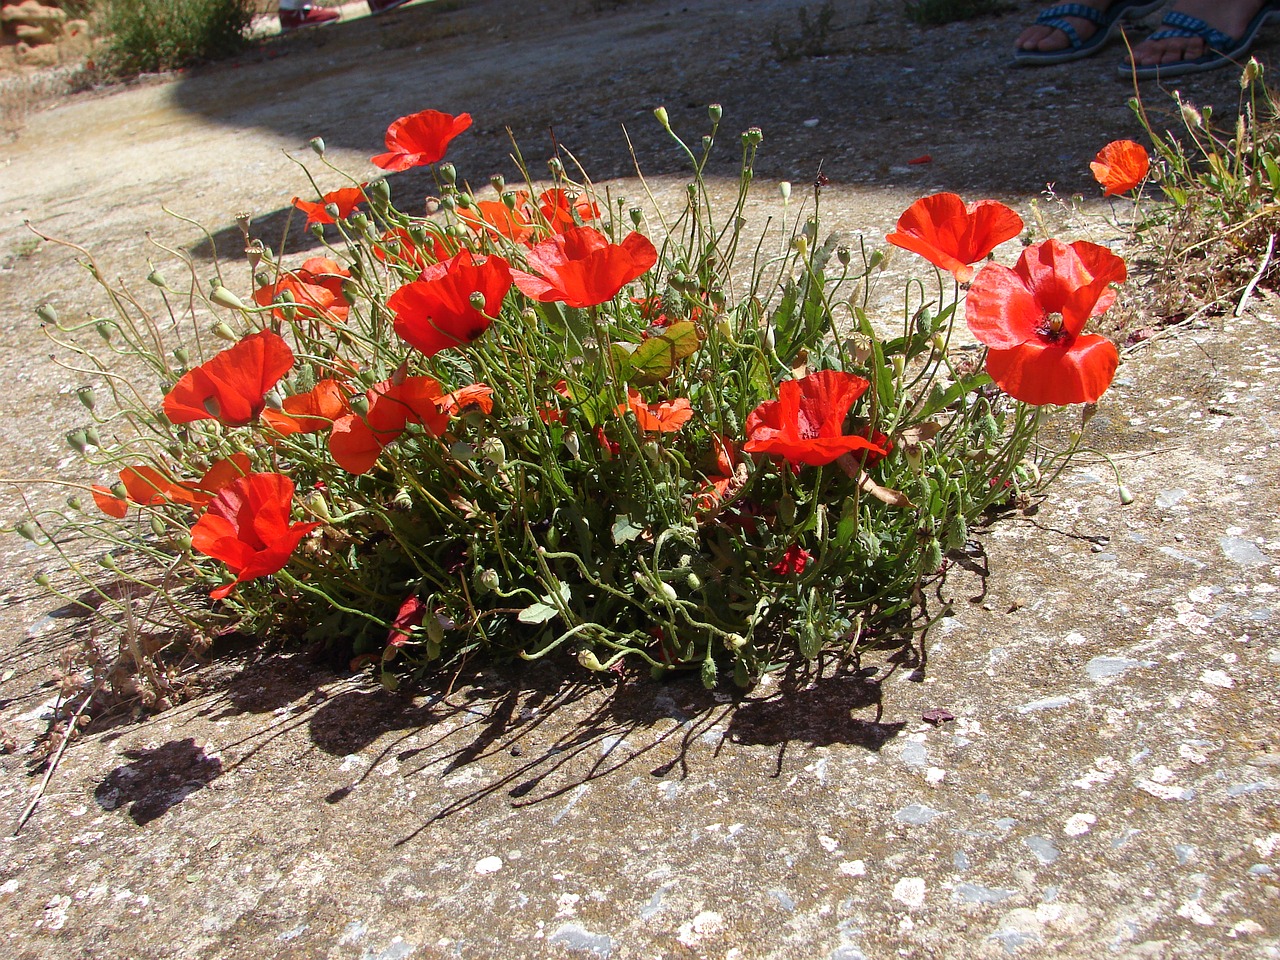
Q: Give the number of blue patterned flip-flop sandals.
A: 2